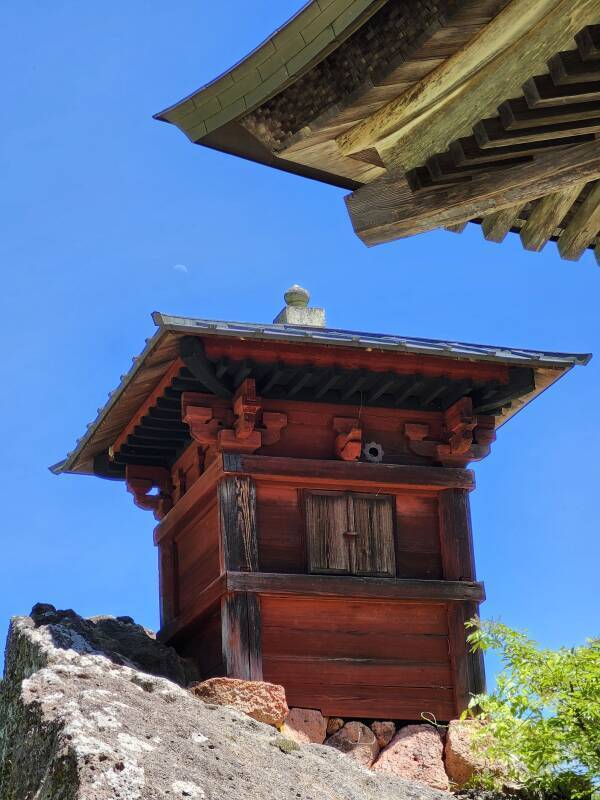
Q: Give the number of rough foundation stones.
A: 7